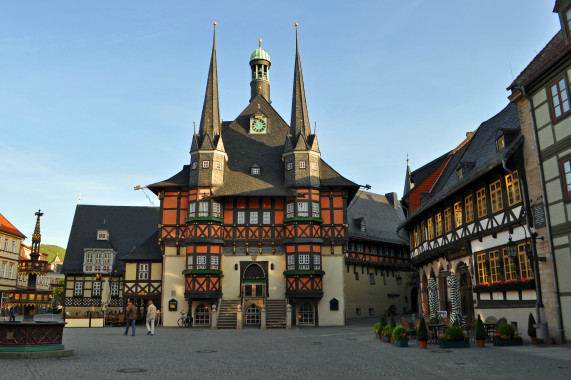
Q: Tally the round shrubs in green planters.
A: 5